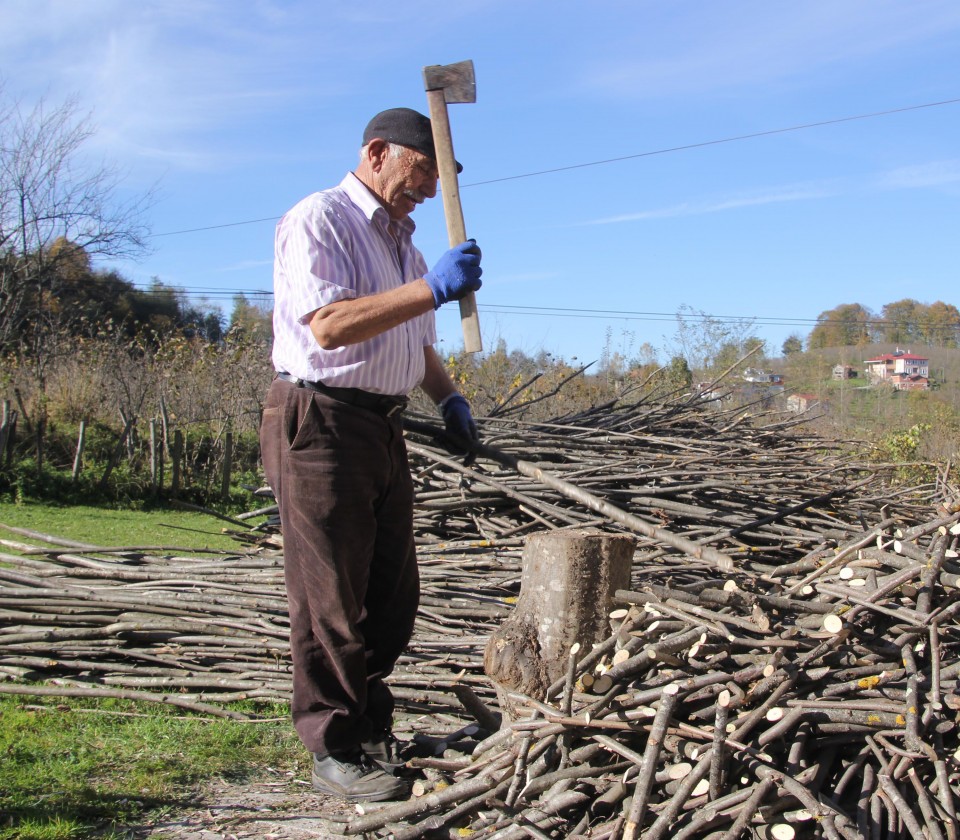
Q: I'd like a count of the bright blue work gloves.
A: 2